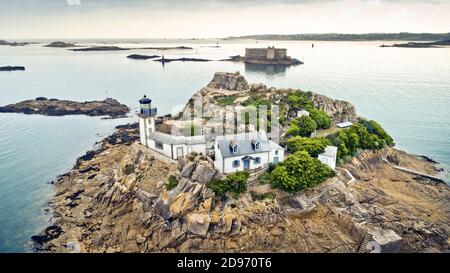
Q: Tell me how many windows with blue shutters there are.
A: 2